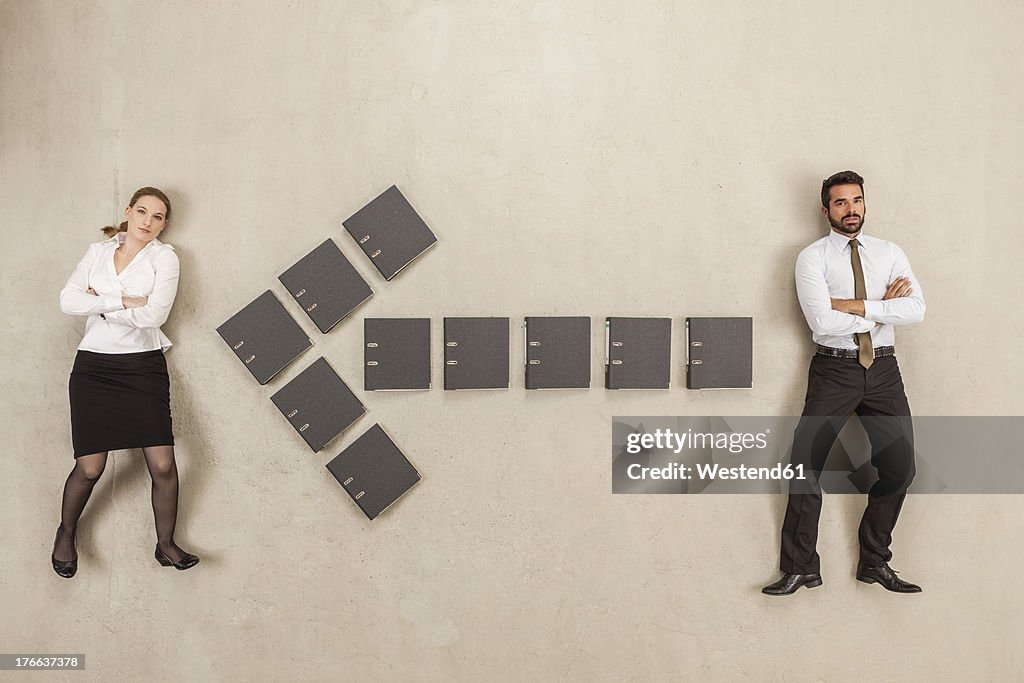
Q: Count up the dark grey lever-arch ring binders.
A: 10